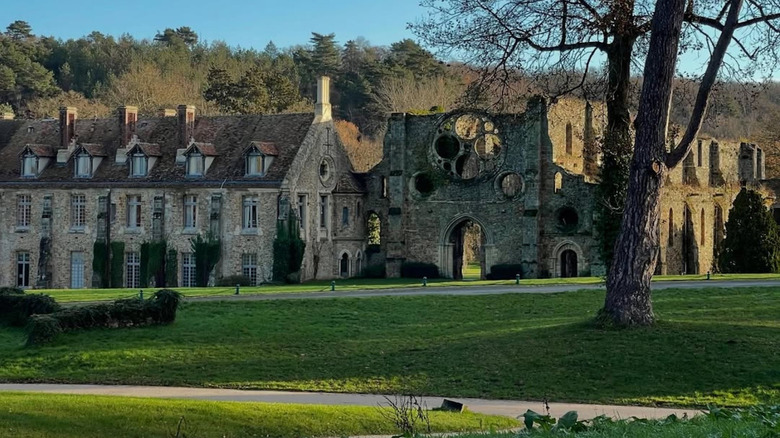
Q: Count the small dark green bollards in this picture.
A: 6